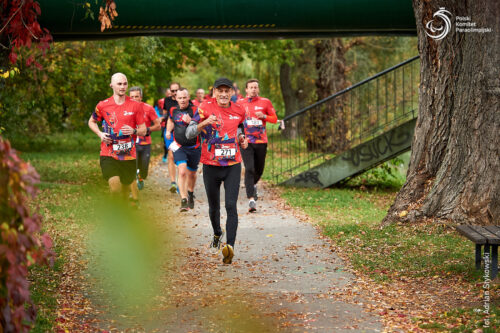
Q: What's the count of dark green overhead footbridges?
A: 1